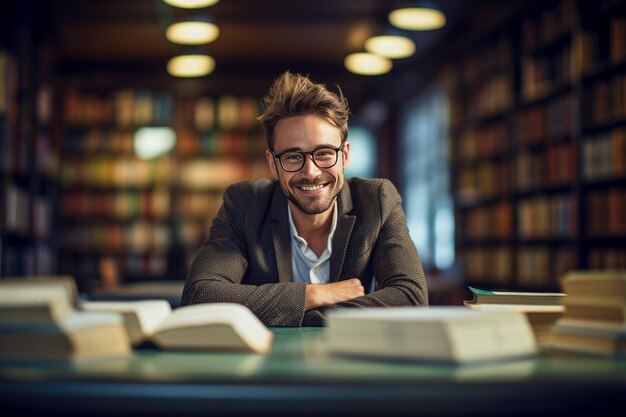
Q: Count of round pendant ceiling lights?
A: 6